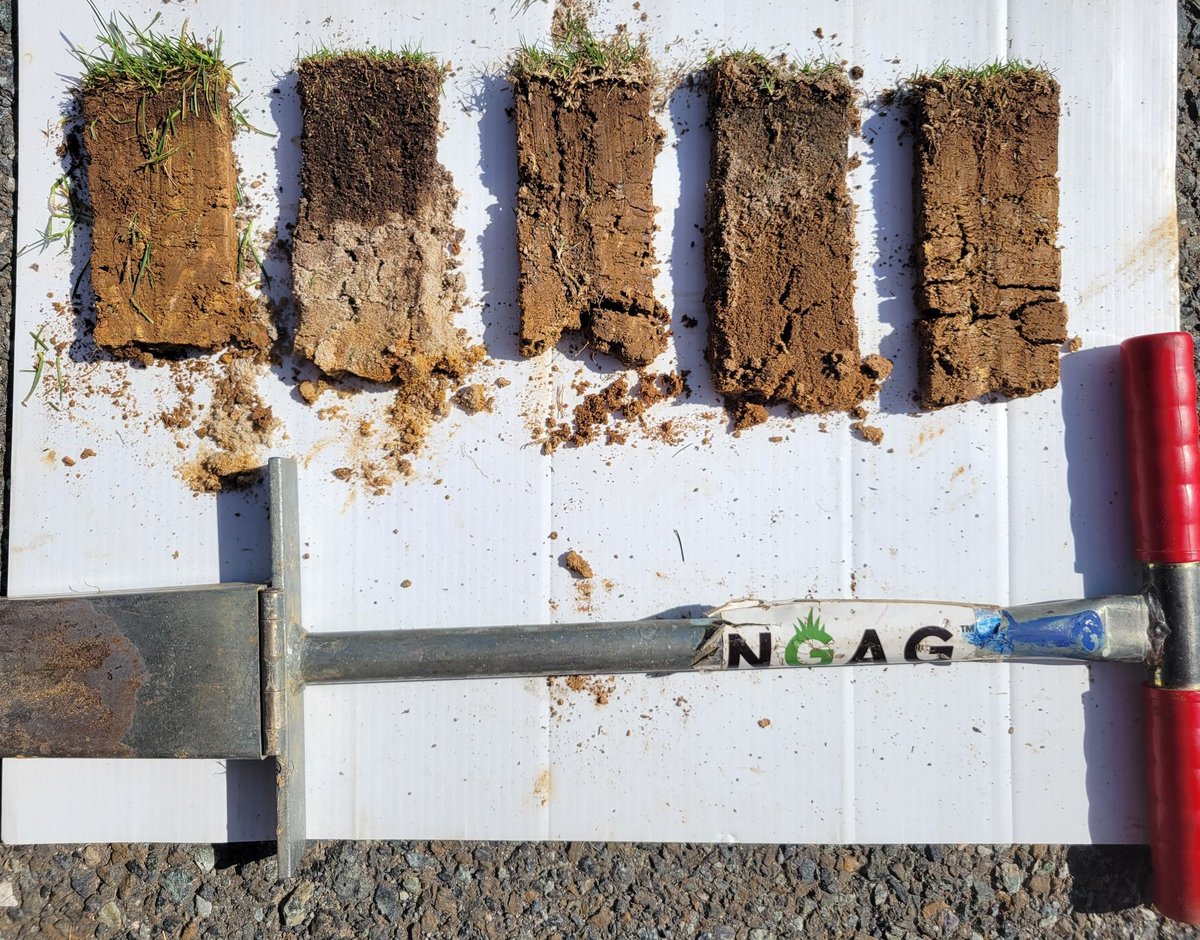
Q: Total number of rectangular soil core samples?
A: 5